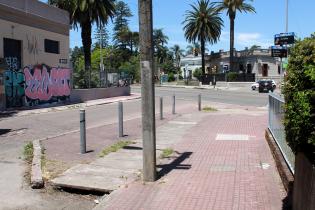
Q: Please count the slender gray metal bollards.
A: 5